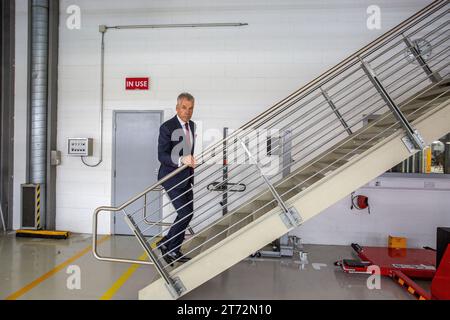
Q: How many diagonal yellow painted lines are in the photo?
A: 2